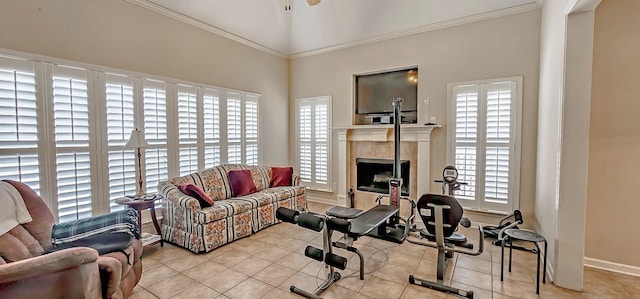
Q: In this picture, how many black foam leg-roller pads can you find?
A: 5